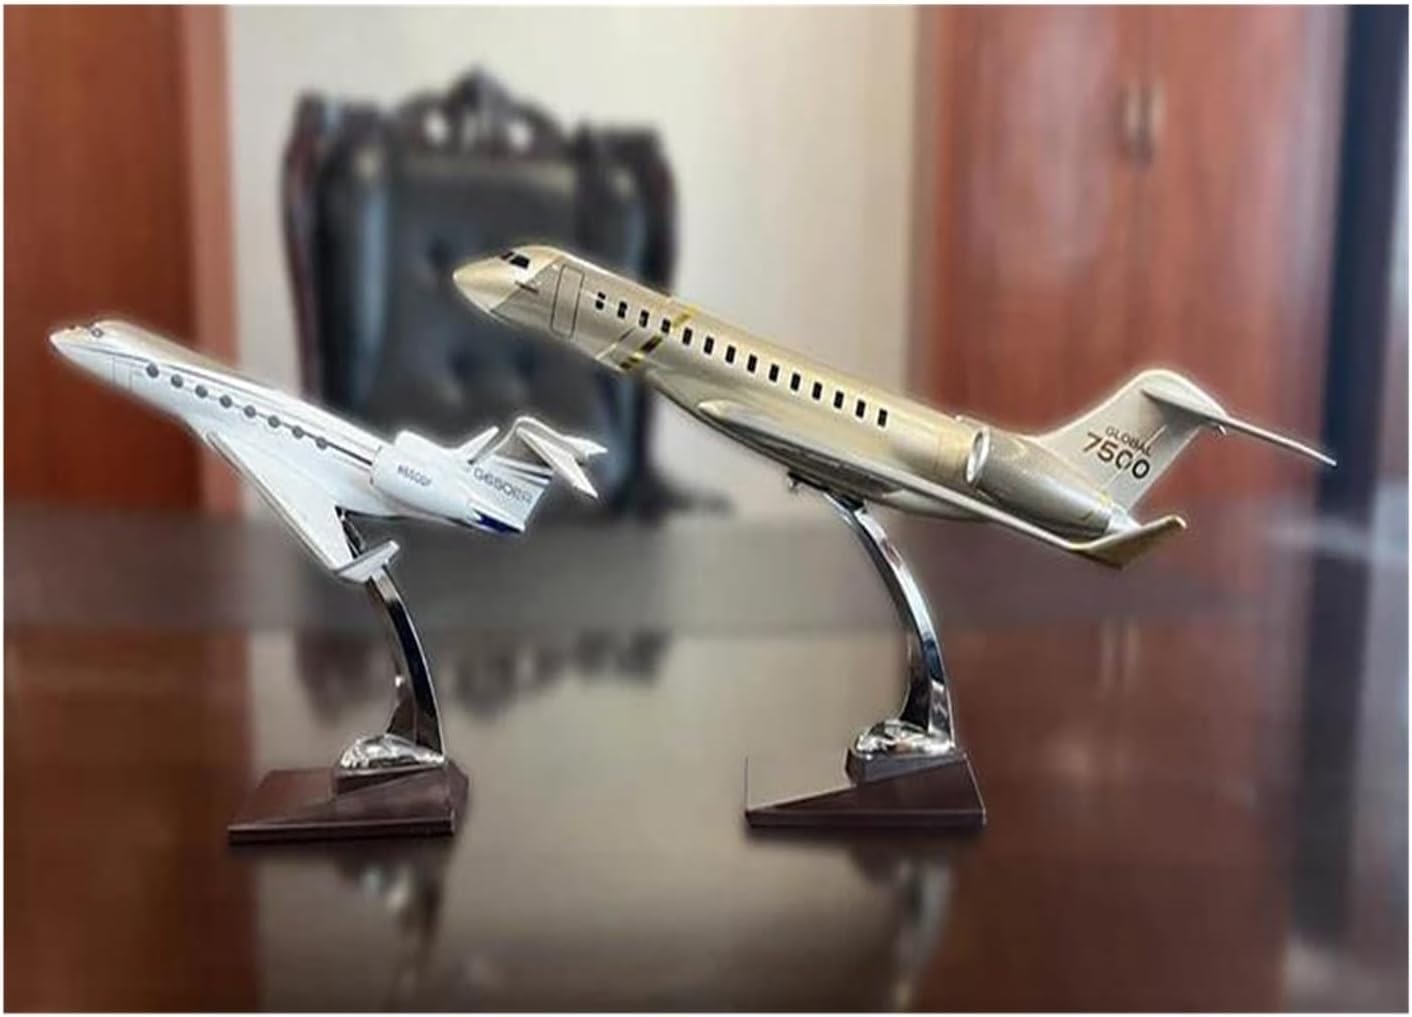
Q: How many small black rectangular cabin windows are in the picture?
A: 14